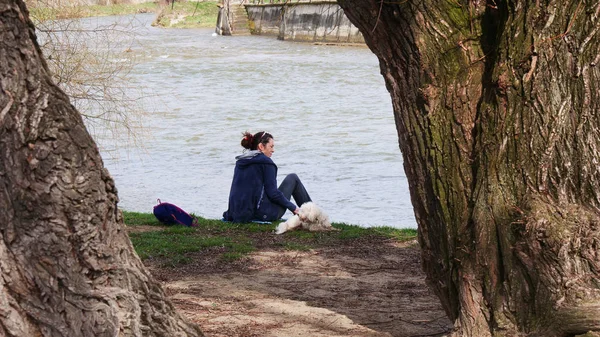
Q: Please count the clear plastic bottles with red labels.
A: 0